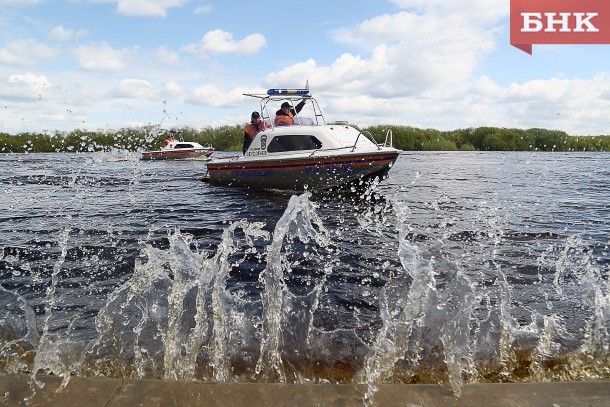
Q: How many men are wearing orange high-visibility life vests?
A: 2